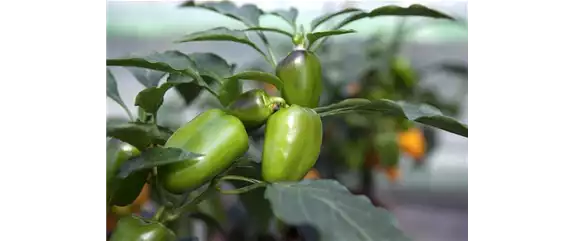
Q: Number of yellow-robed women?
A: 0